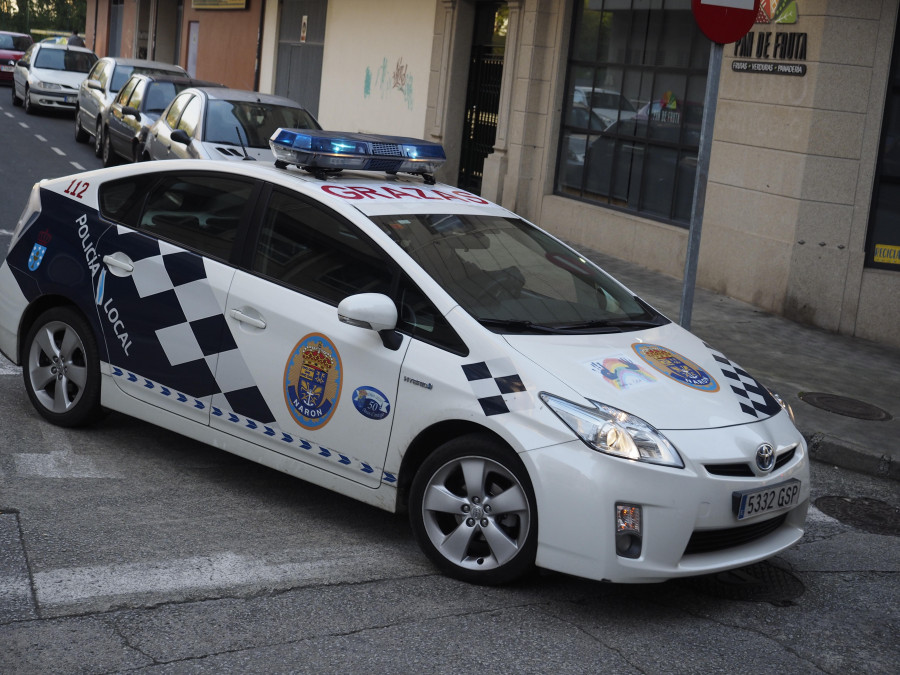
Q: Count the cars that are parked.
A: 5